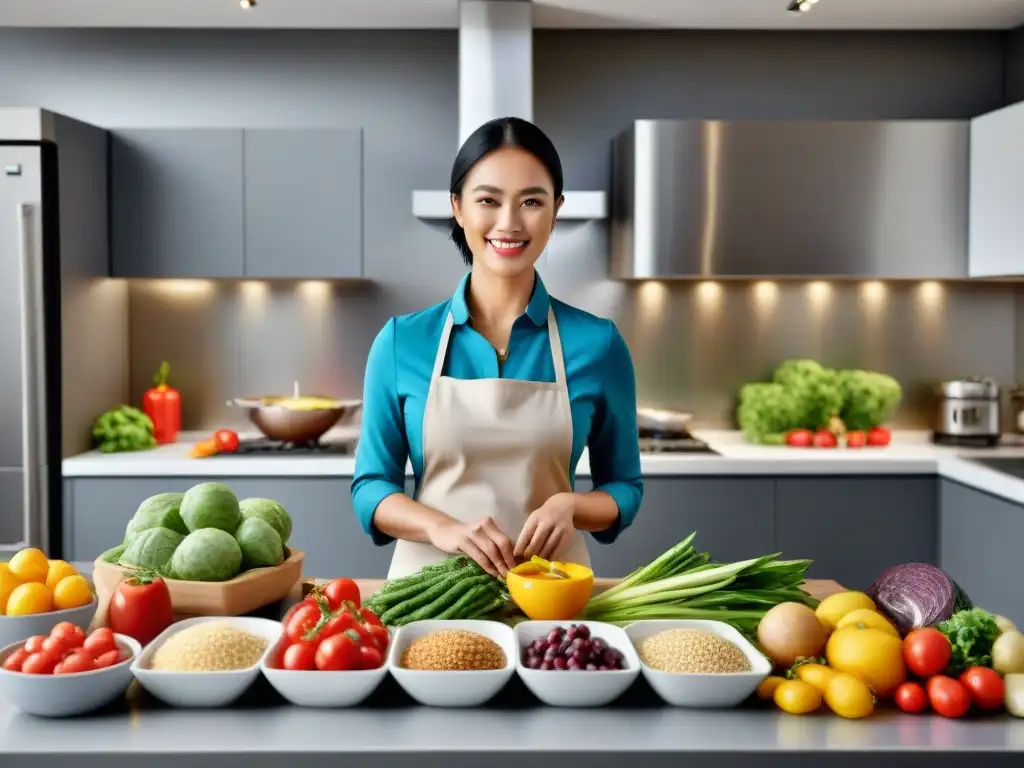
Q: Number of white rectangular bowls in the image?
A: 5